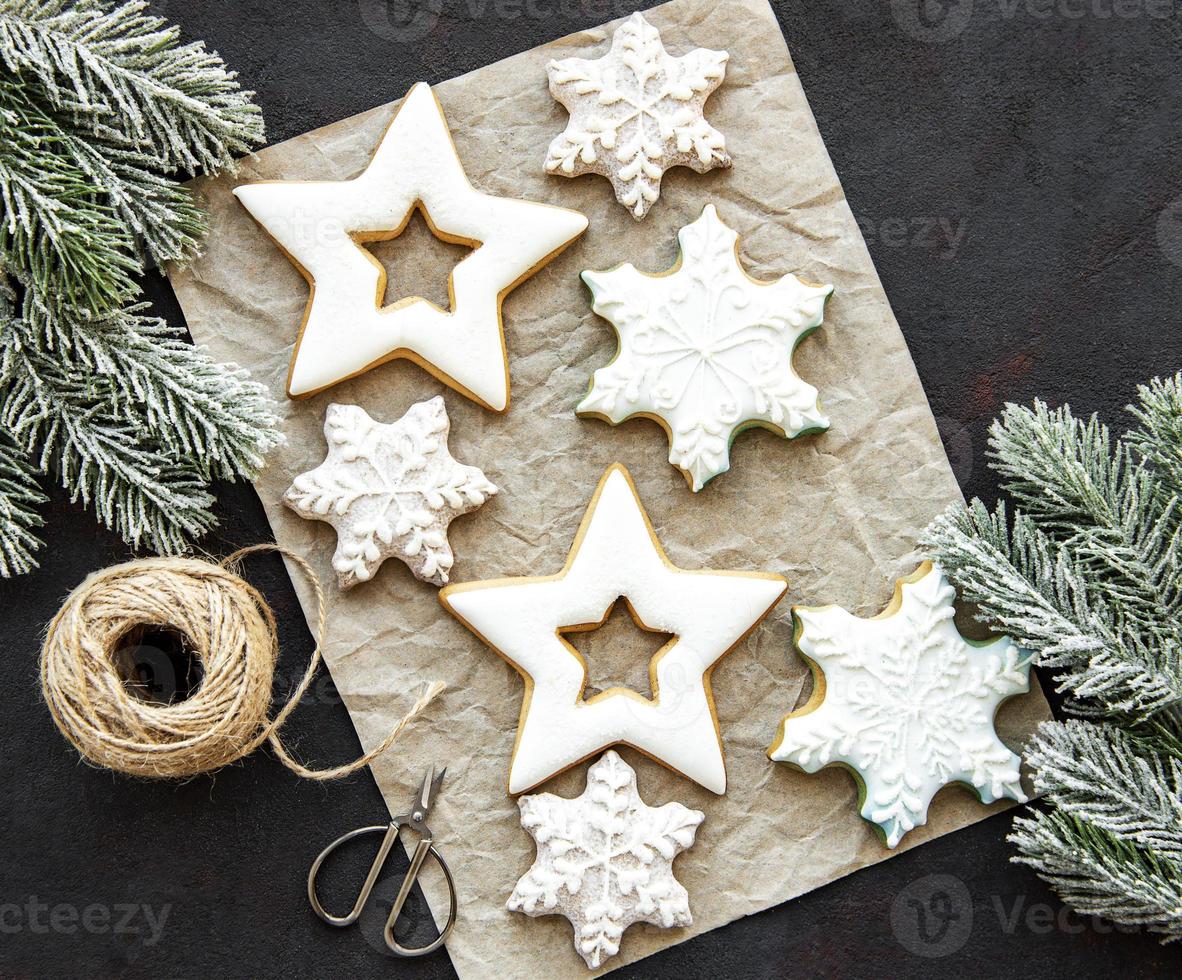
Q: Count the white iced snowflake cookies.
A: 5